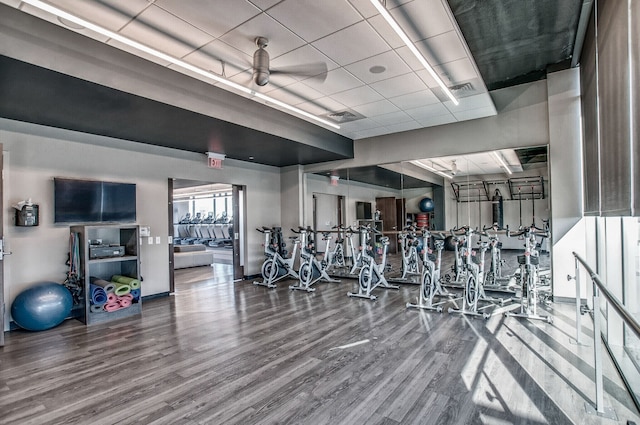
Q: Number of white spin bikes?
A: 6